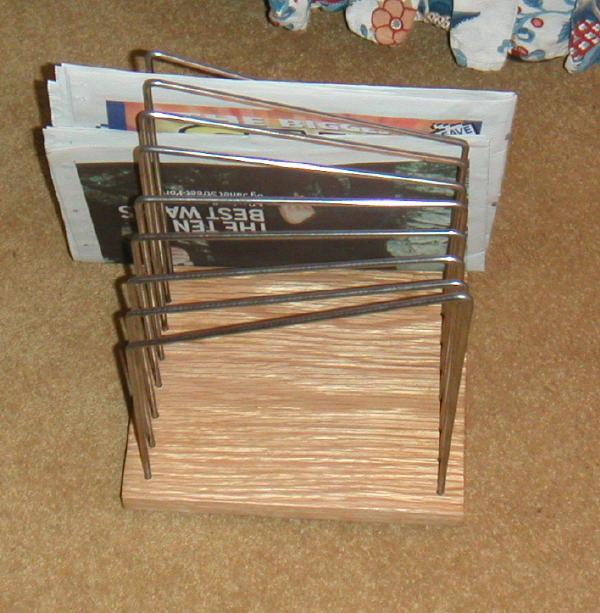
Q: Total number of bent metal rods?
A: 9